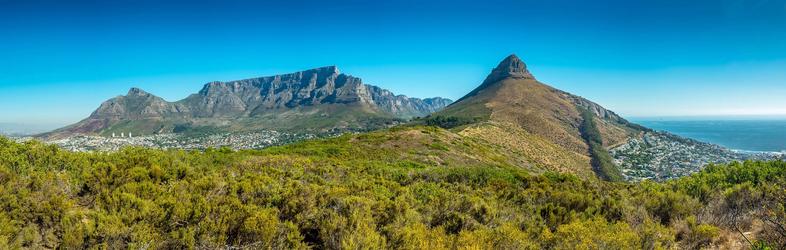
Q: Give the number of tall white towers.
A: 3